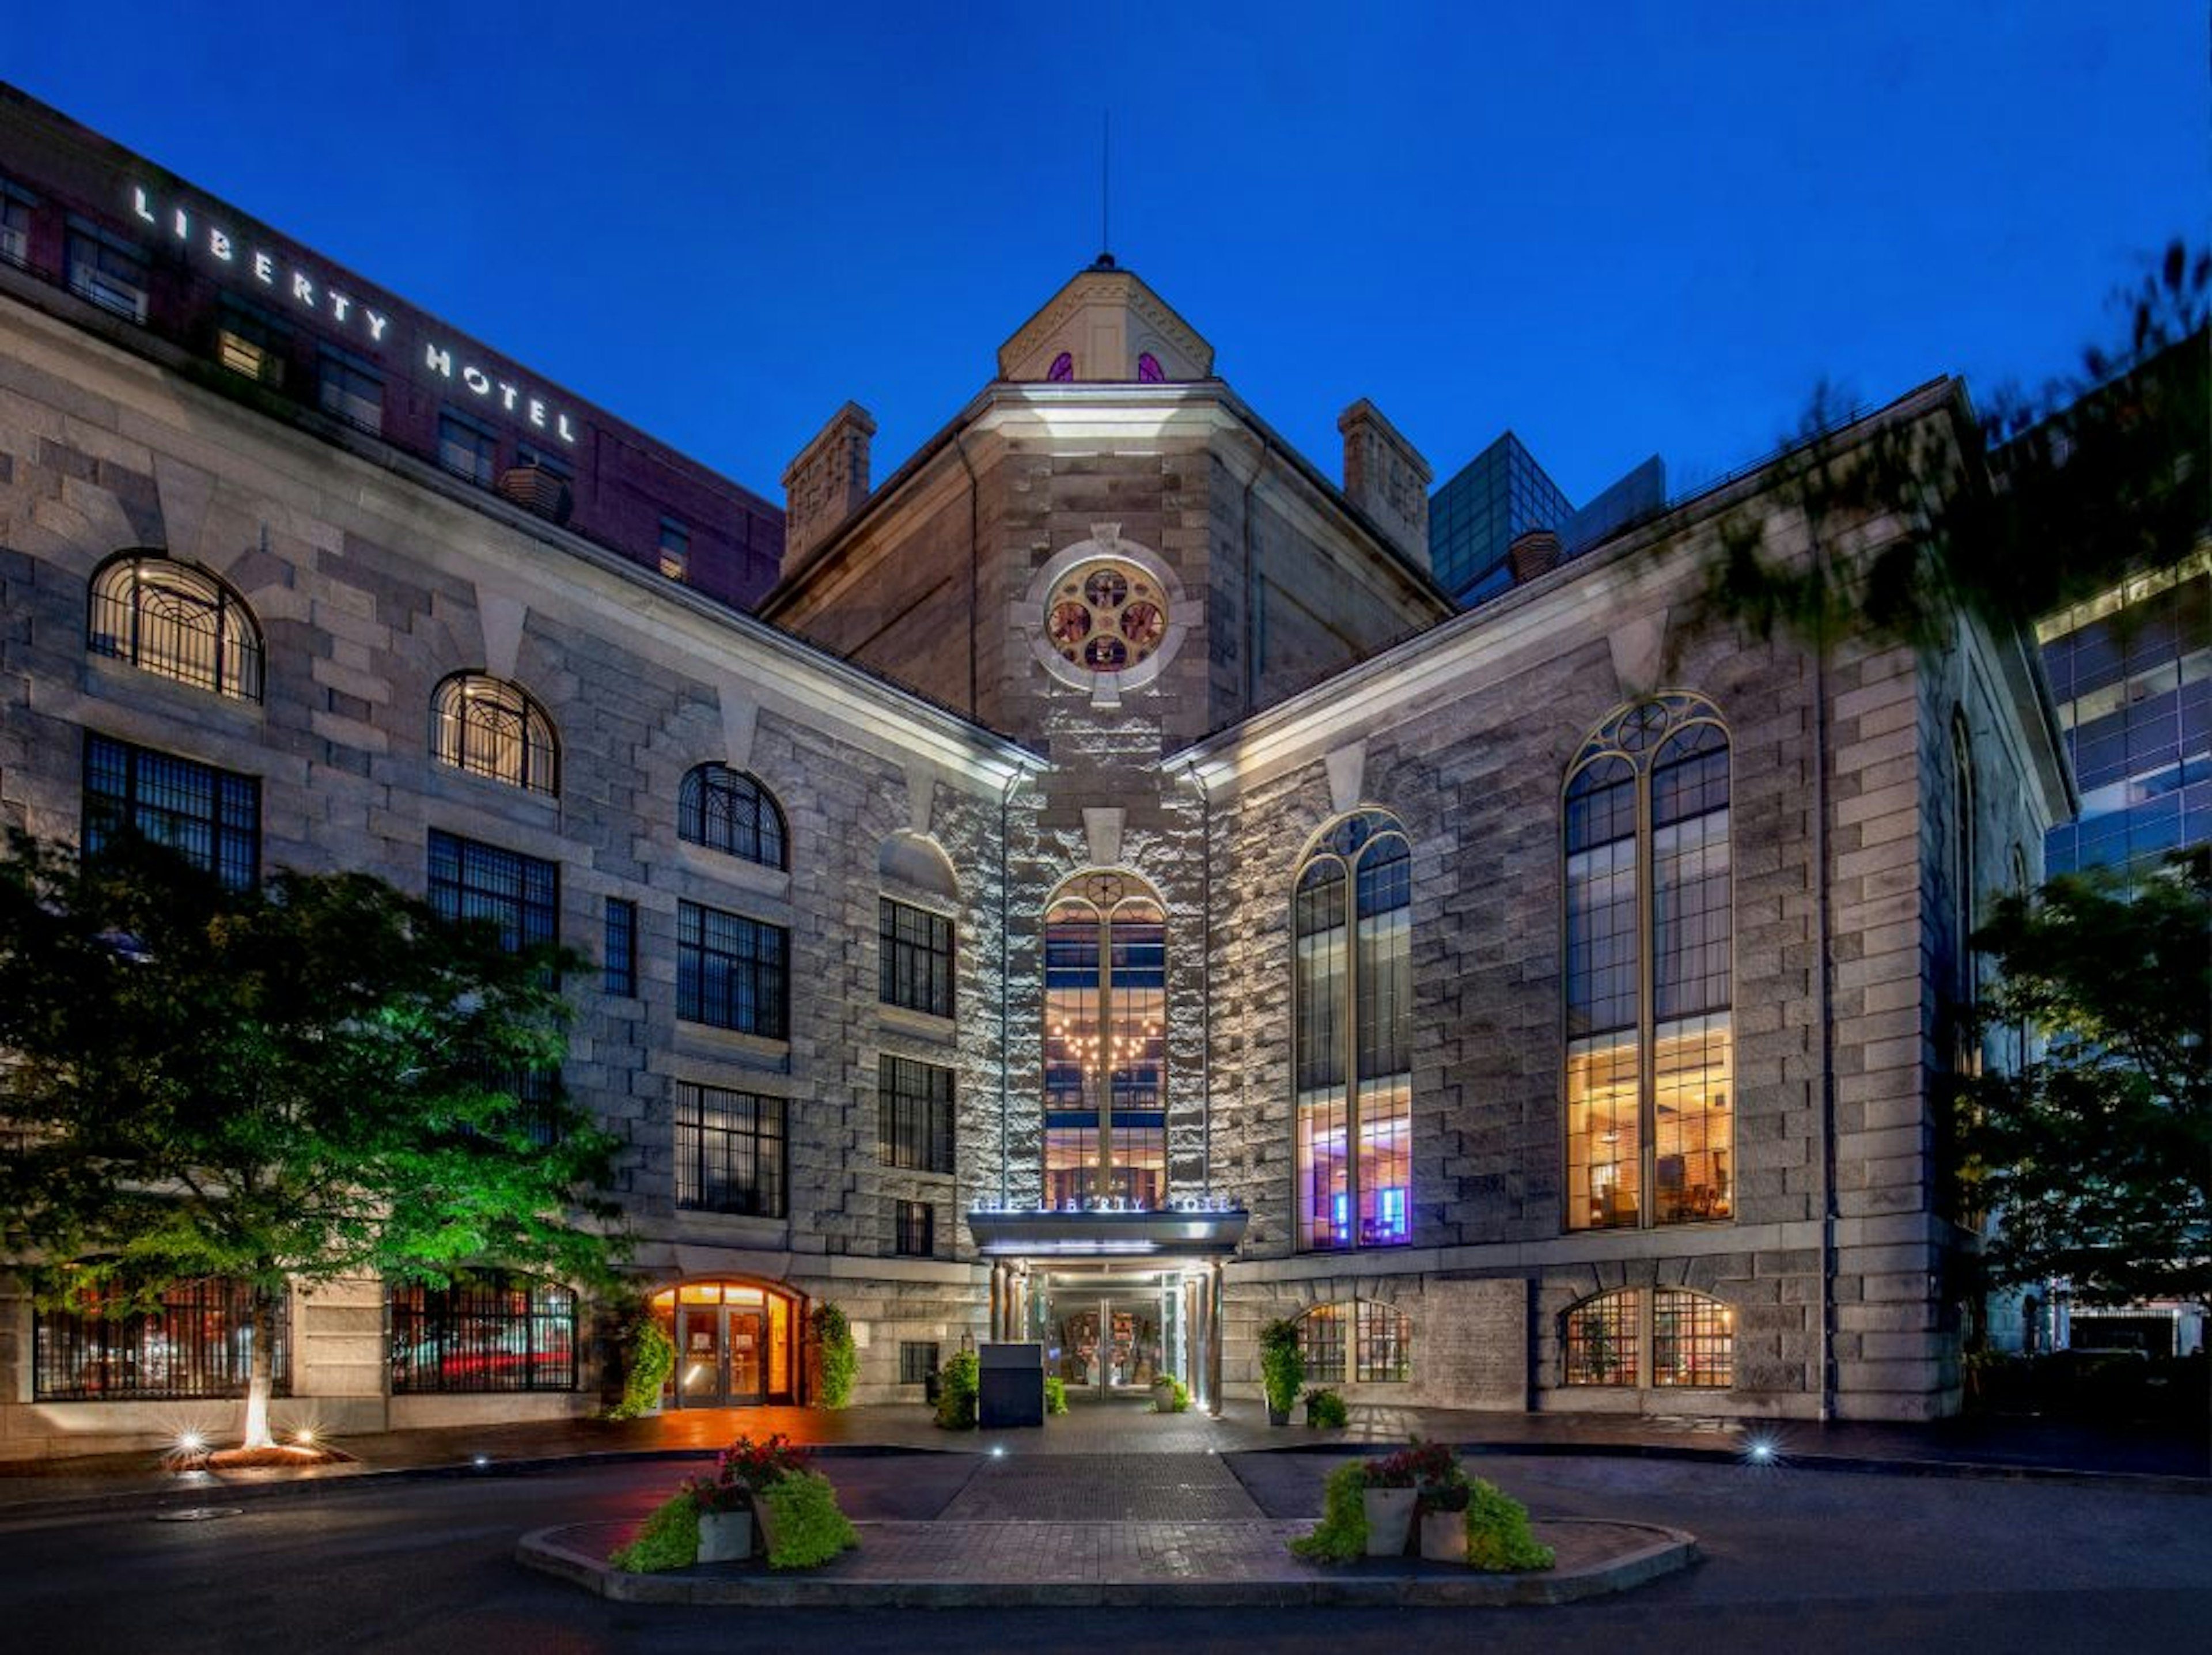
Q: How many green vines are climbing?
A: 2